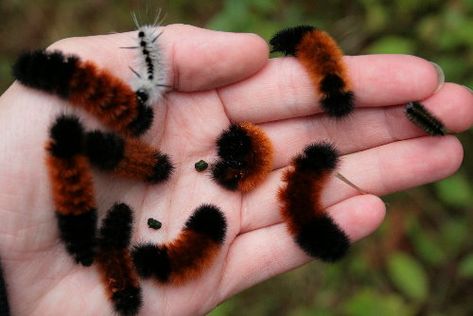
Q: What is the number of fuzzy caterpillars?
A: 10